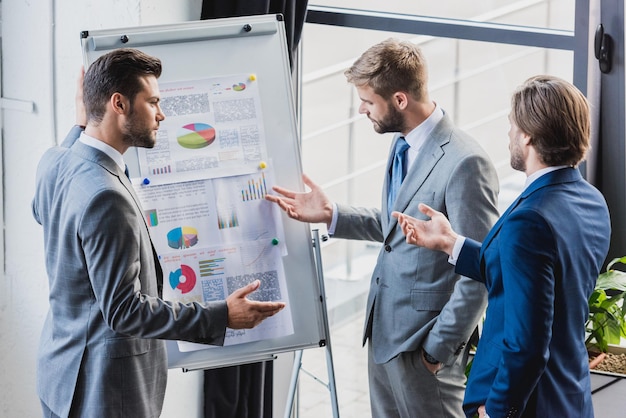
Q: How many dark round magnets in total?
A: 2